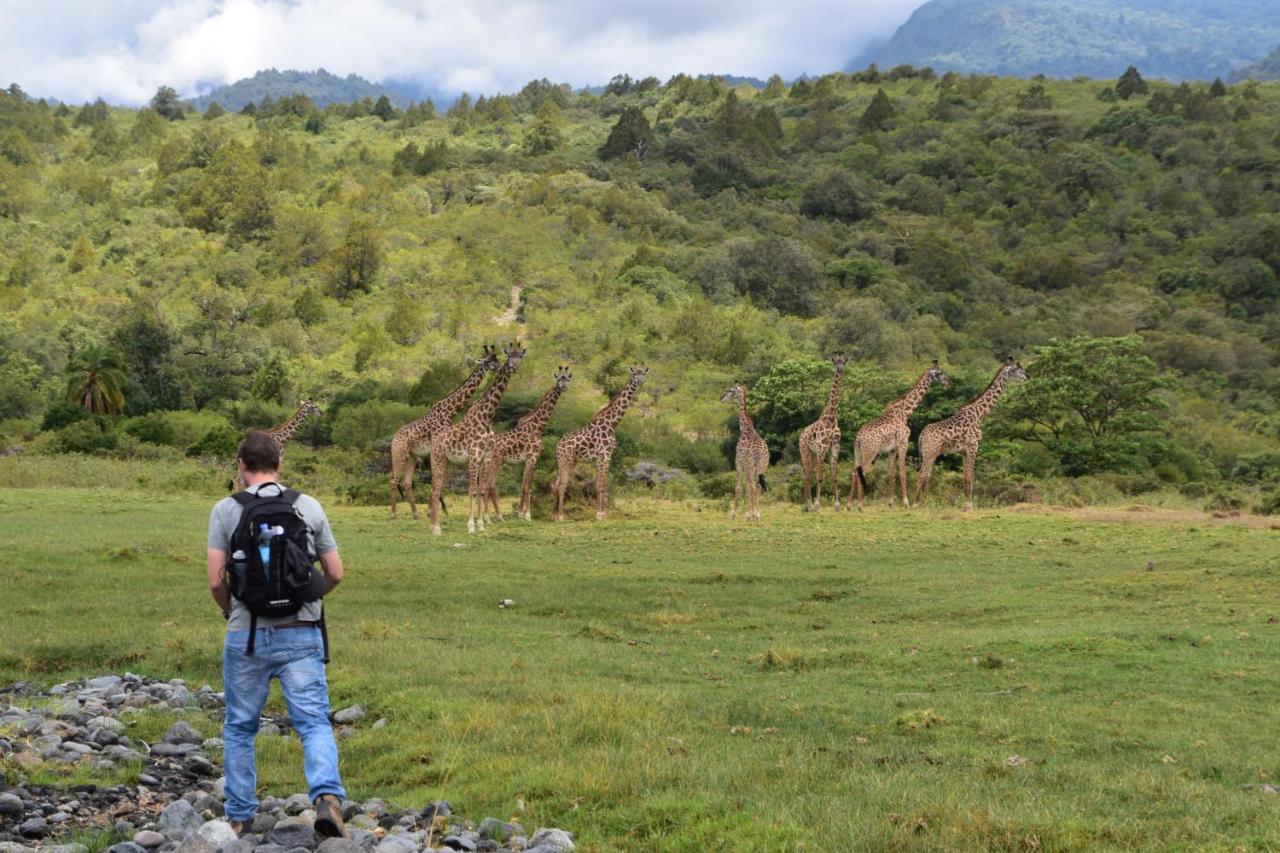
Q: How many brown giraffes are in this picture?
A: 9